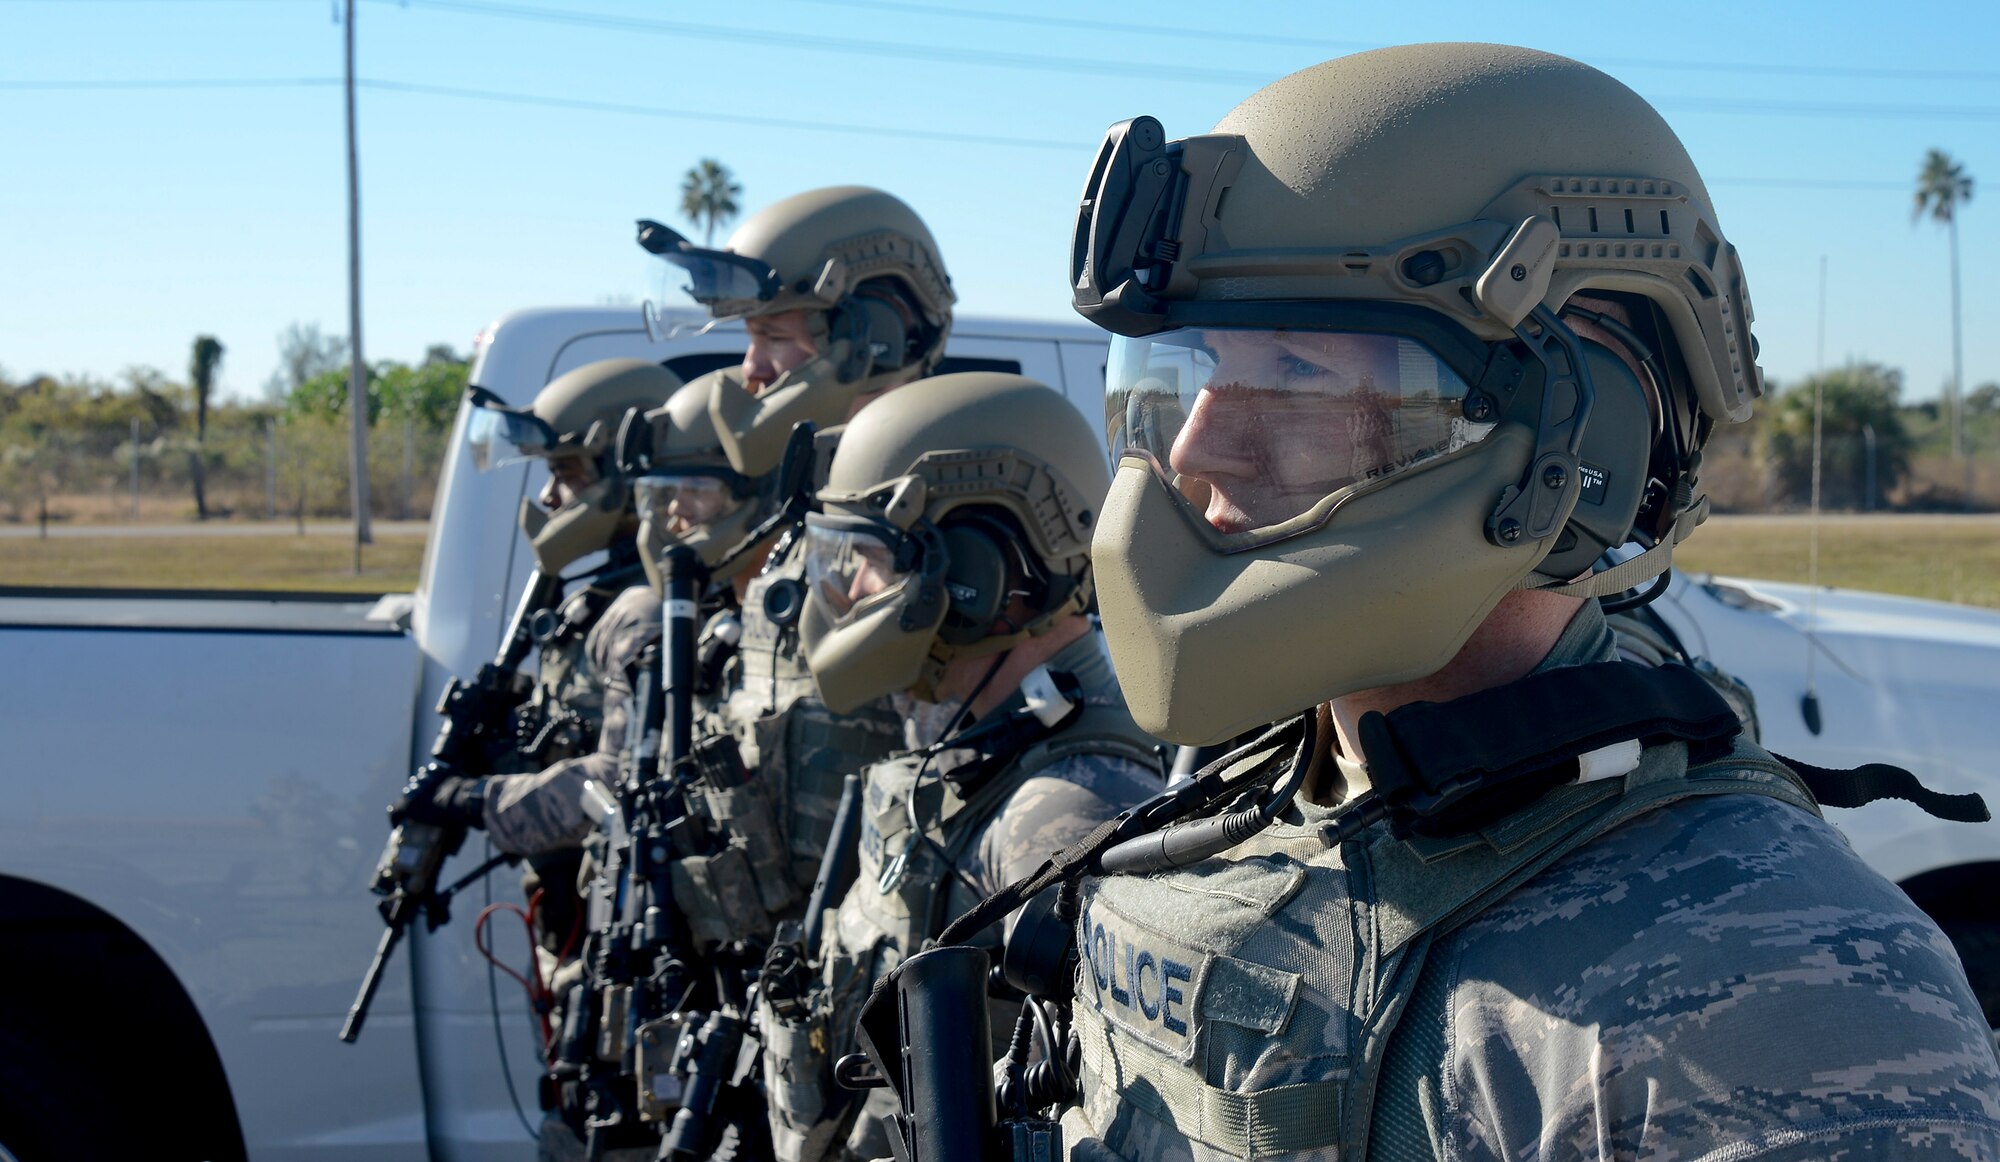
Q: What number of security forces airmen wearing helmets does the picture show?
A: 5